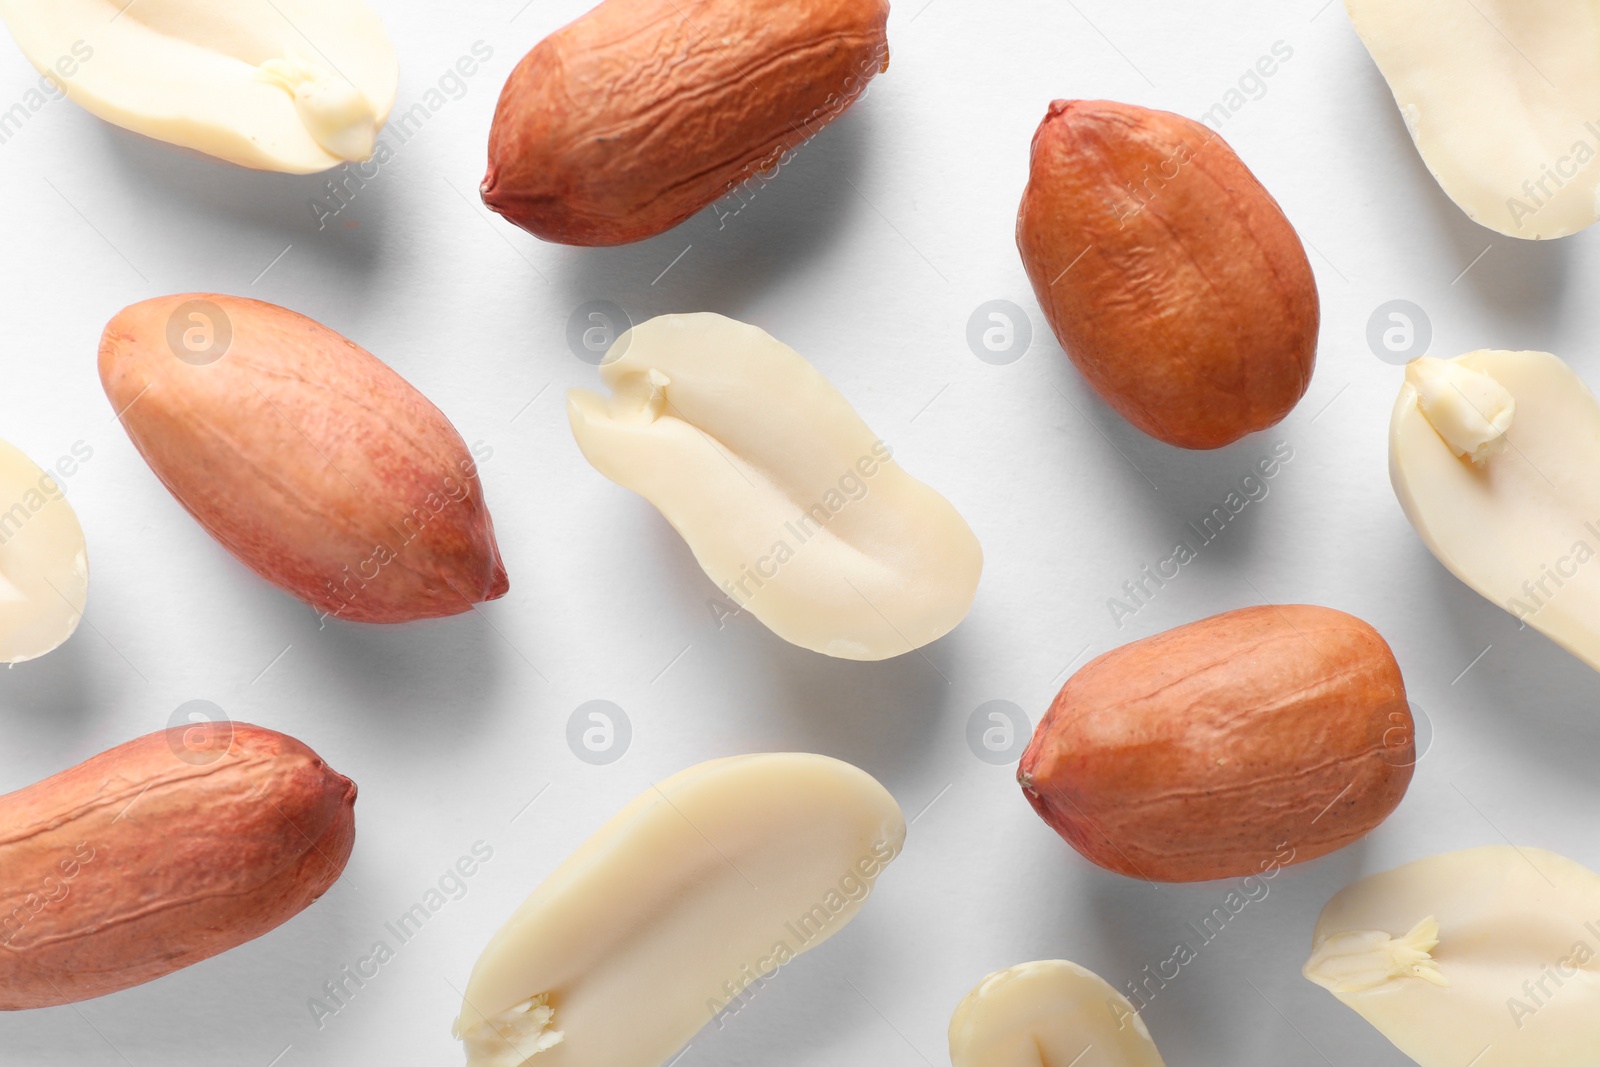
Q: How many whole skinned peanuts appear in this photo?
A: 5